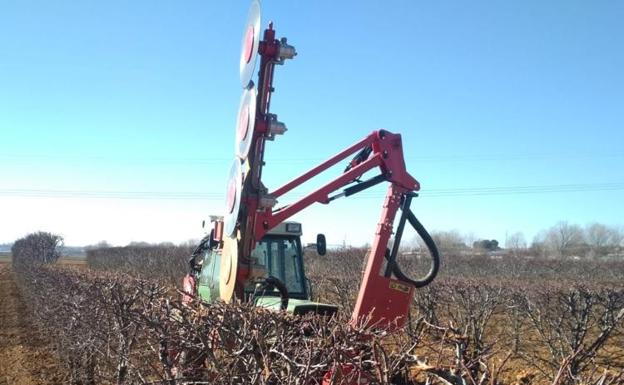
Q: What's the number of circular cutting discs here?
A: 4